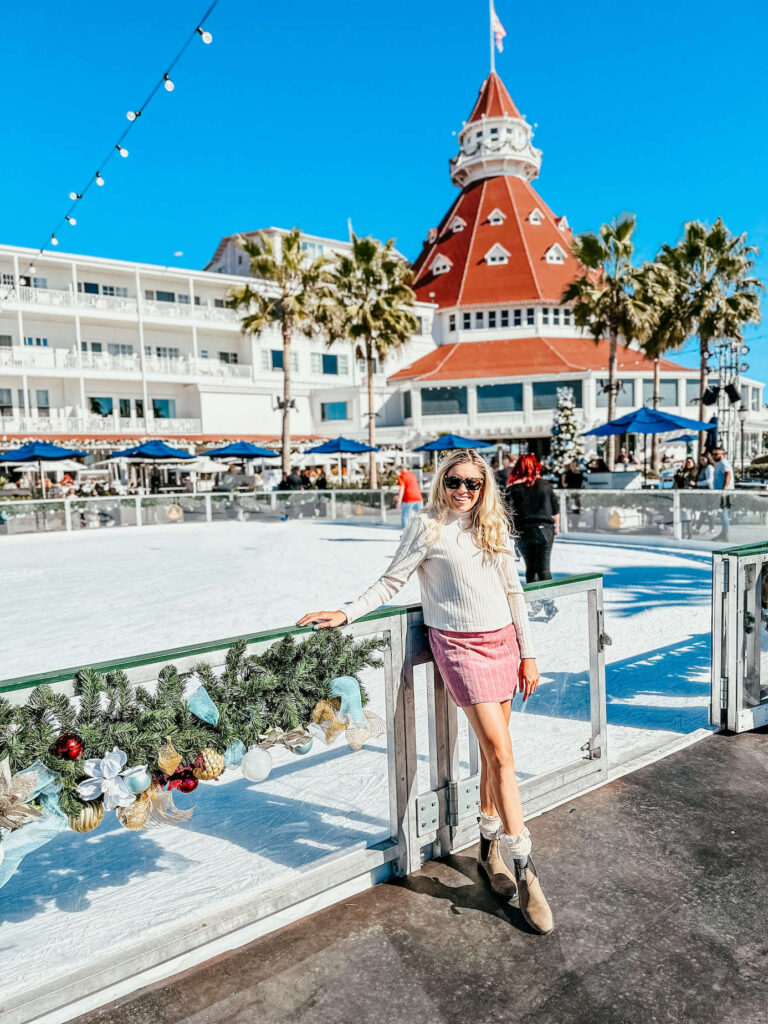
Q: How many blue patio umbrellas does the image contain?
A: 7